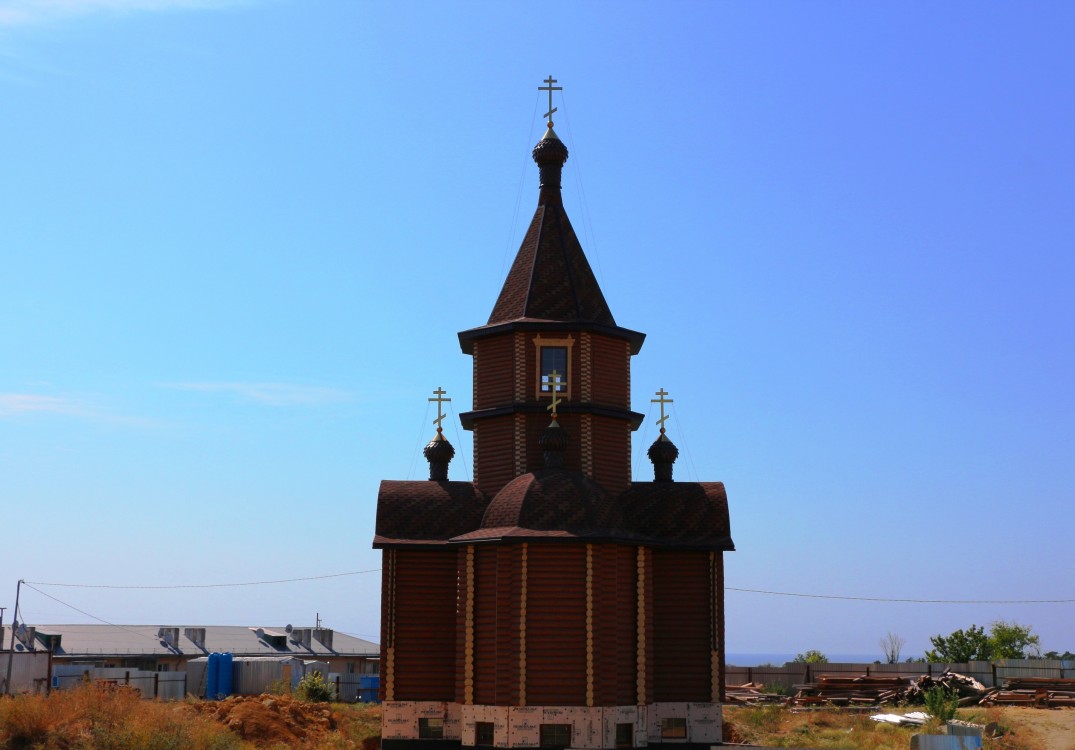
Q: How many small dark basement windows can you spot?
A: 5